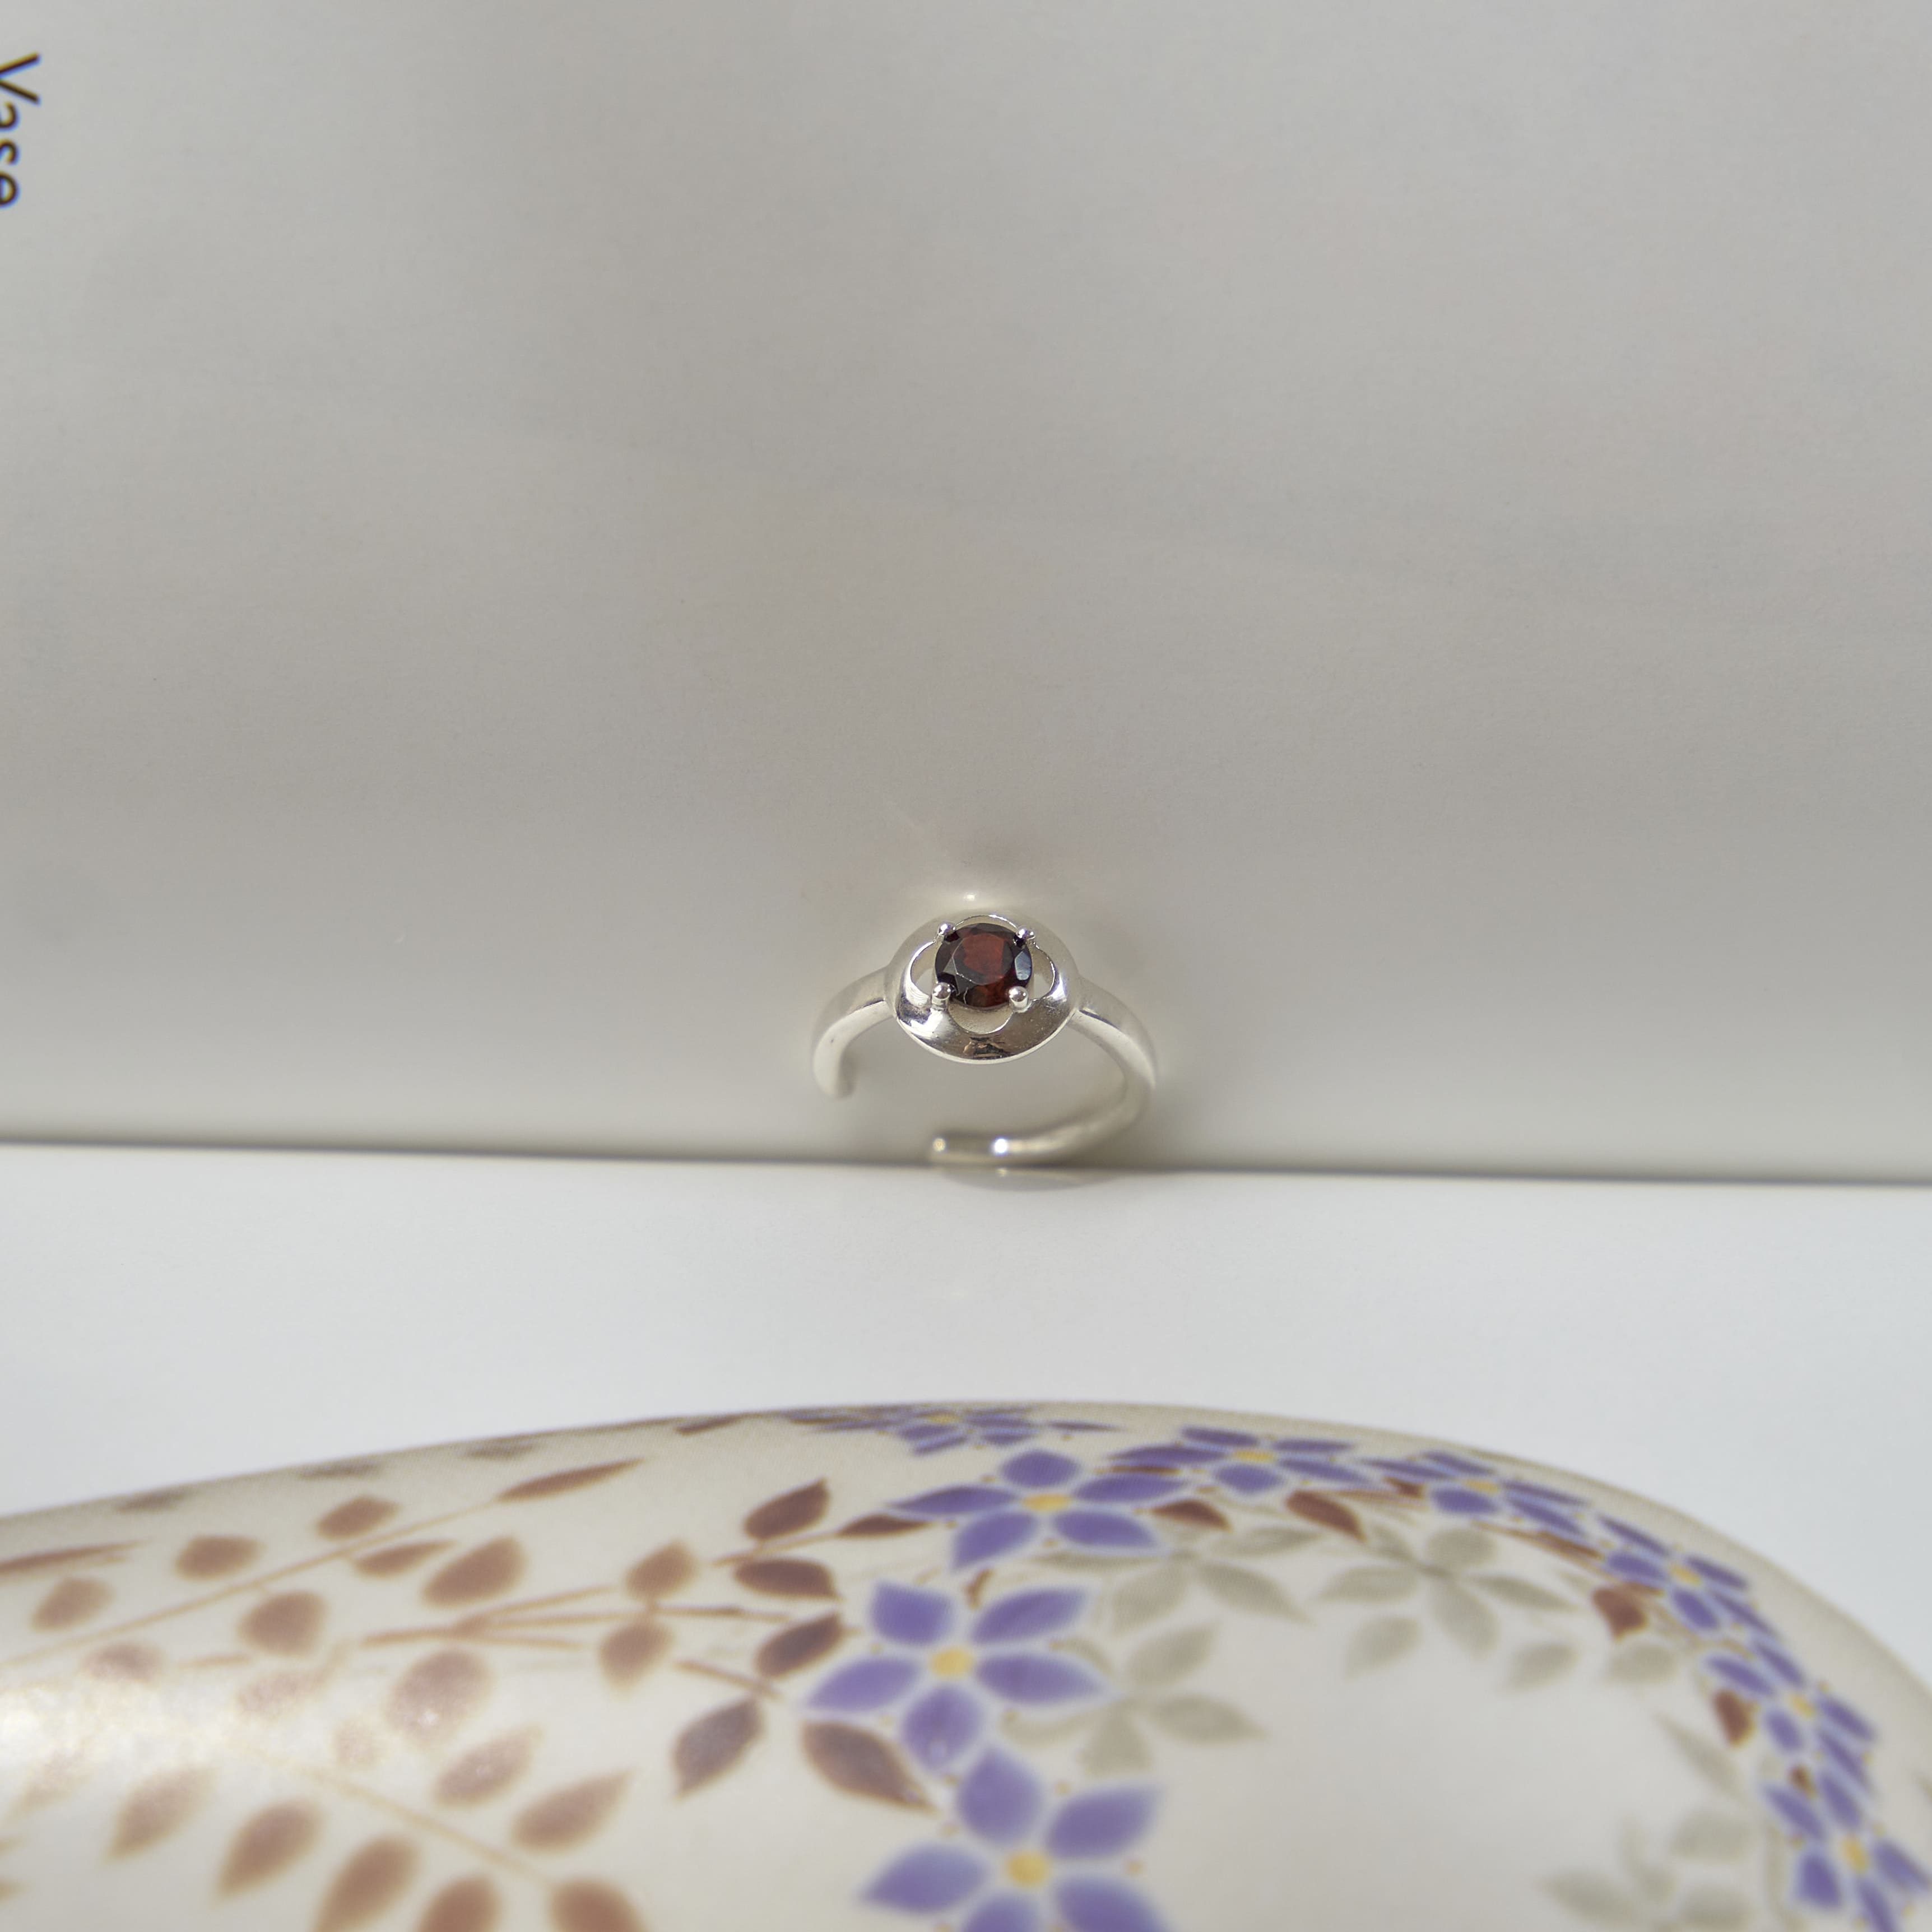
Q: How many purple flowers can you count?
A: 9